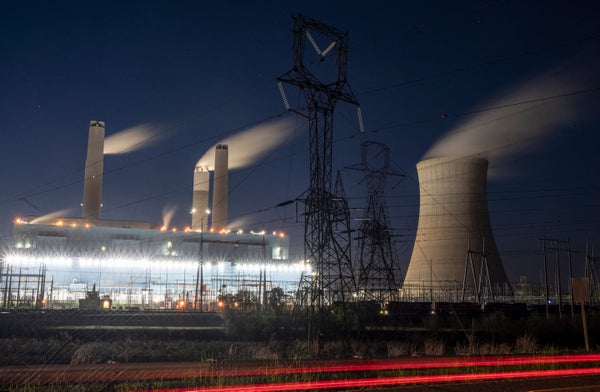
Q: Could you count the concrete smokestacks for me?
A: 3